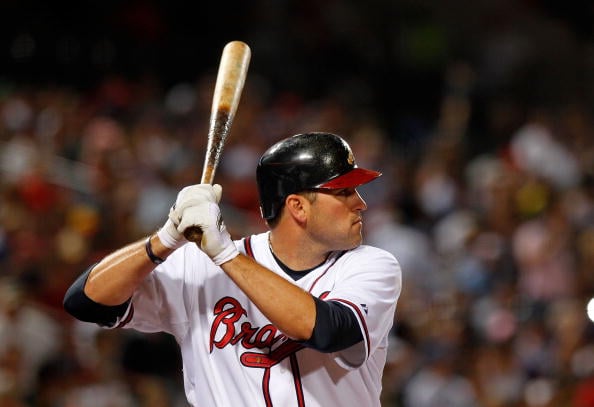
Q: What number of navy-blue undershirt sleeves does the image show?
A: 2